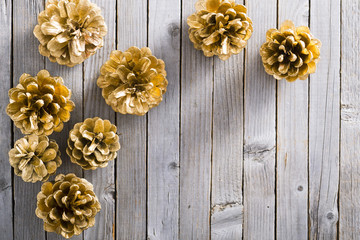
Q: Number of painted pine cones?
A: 8